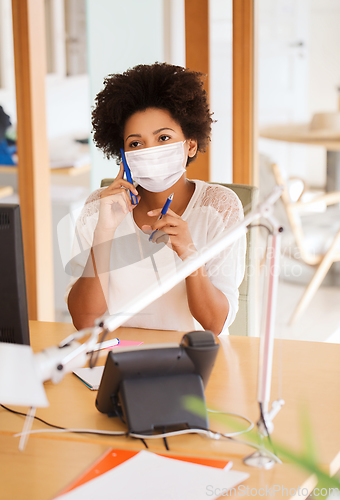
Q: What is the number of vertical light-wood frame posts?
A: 3